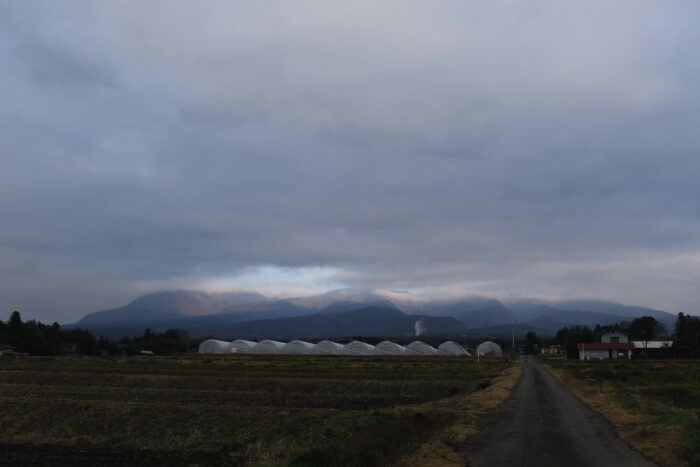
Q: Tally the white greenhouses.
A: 10